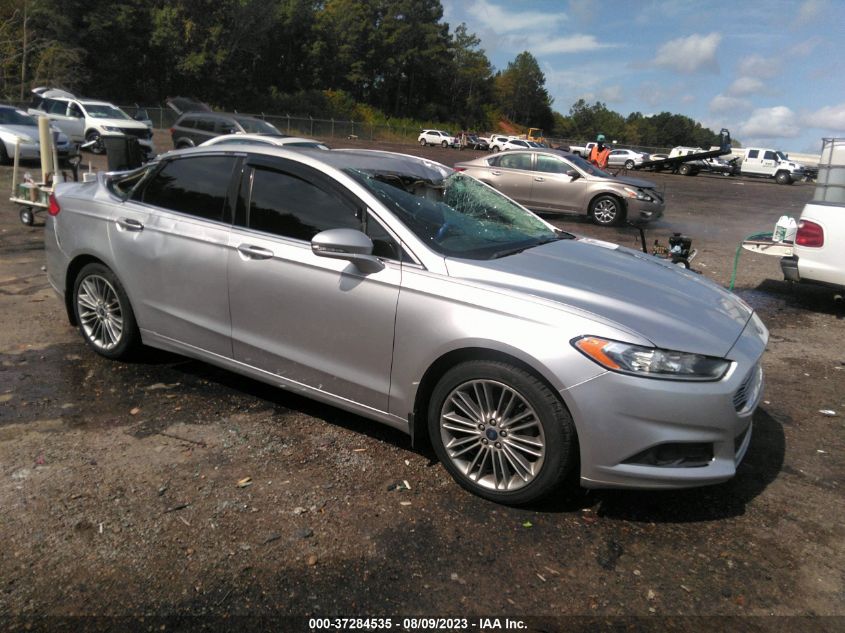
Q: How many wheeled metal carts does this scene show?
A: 1